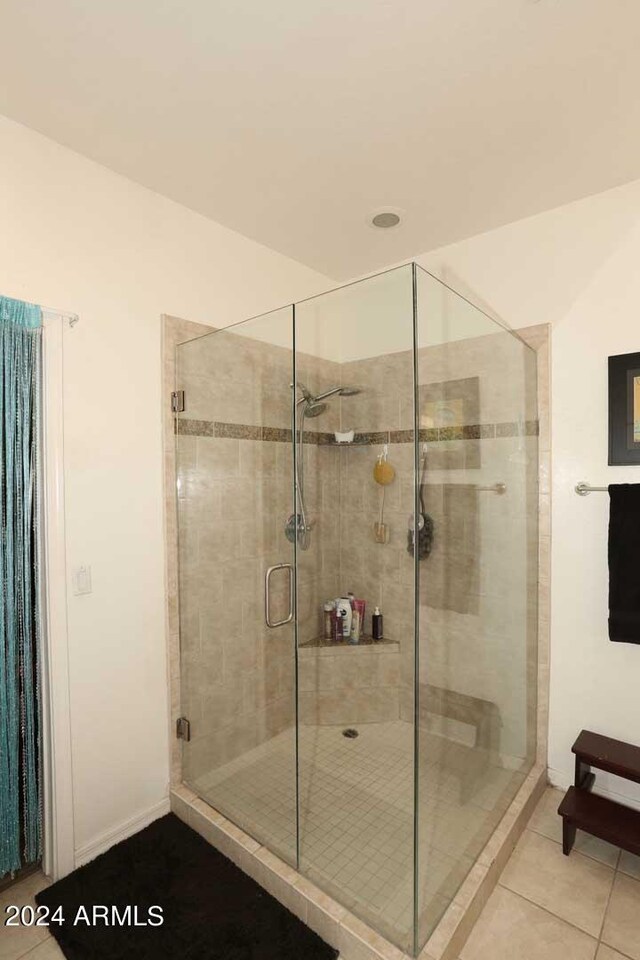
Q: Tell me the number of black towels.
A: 1